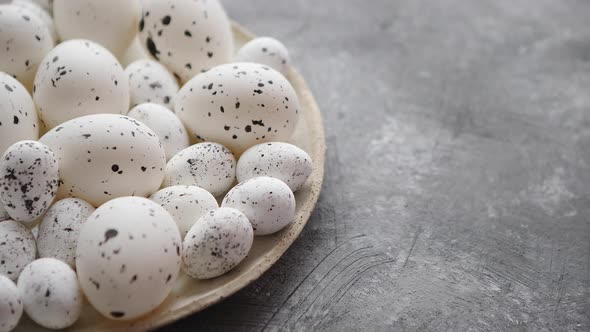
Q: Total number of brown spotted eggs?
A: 0